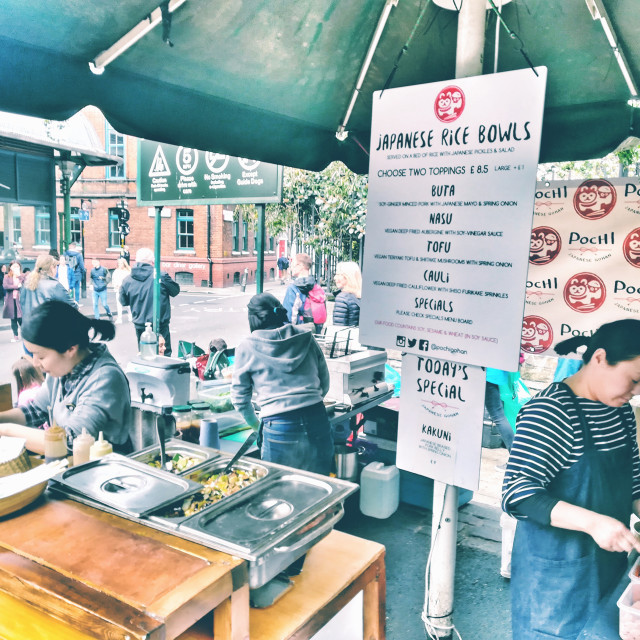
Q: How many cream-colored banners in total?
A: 1